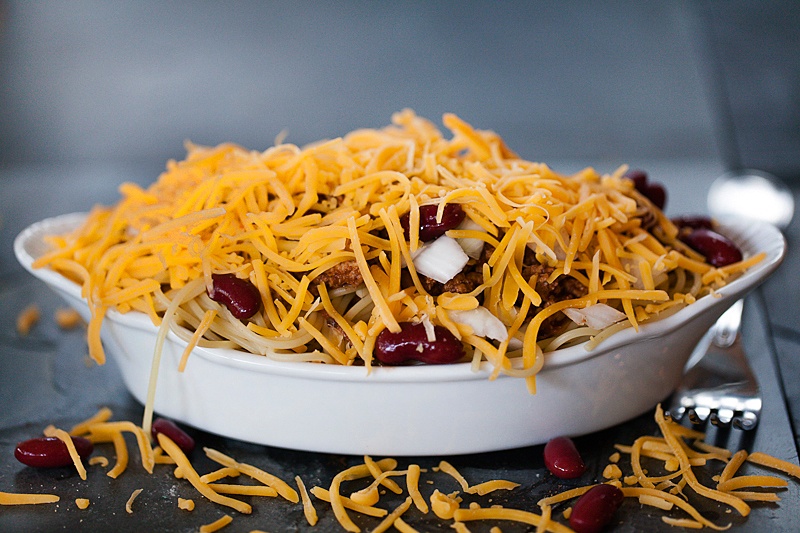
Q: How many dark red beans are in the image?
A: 11